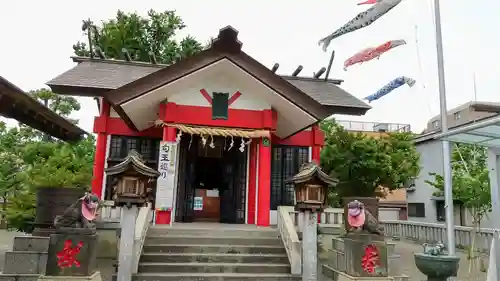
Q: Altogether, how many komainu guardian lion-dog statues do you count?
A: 2